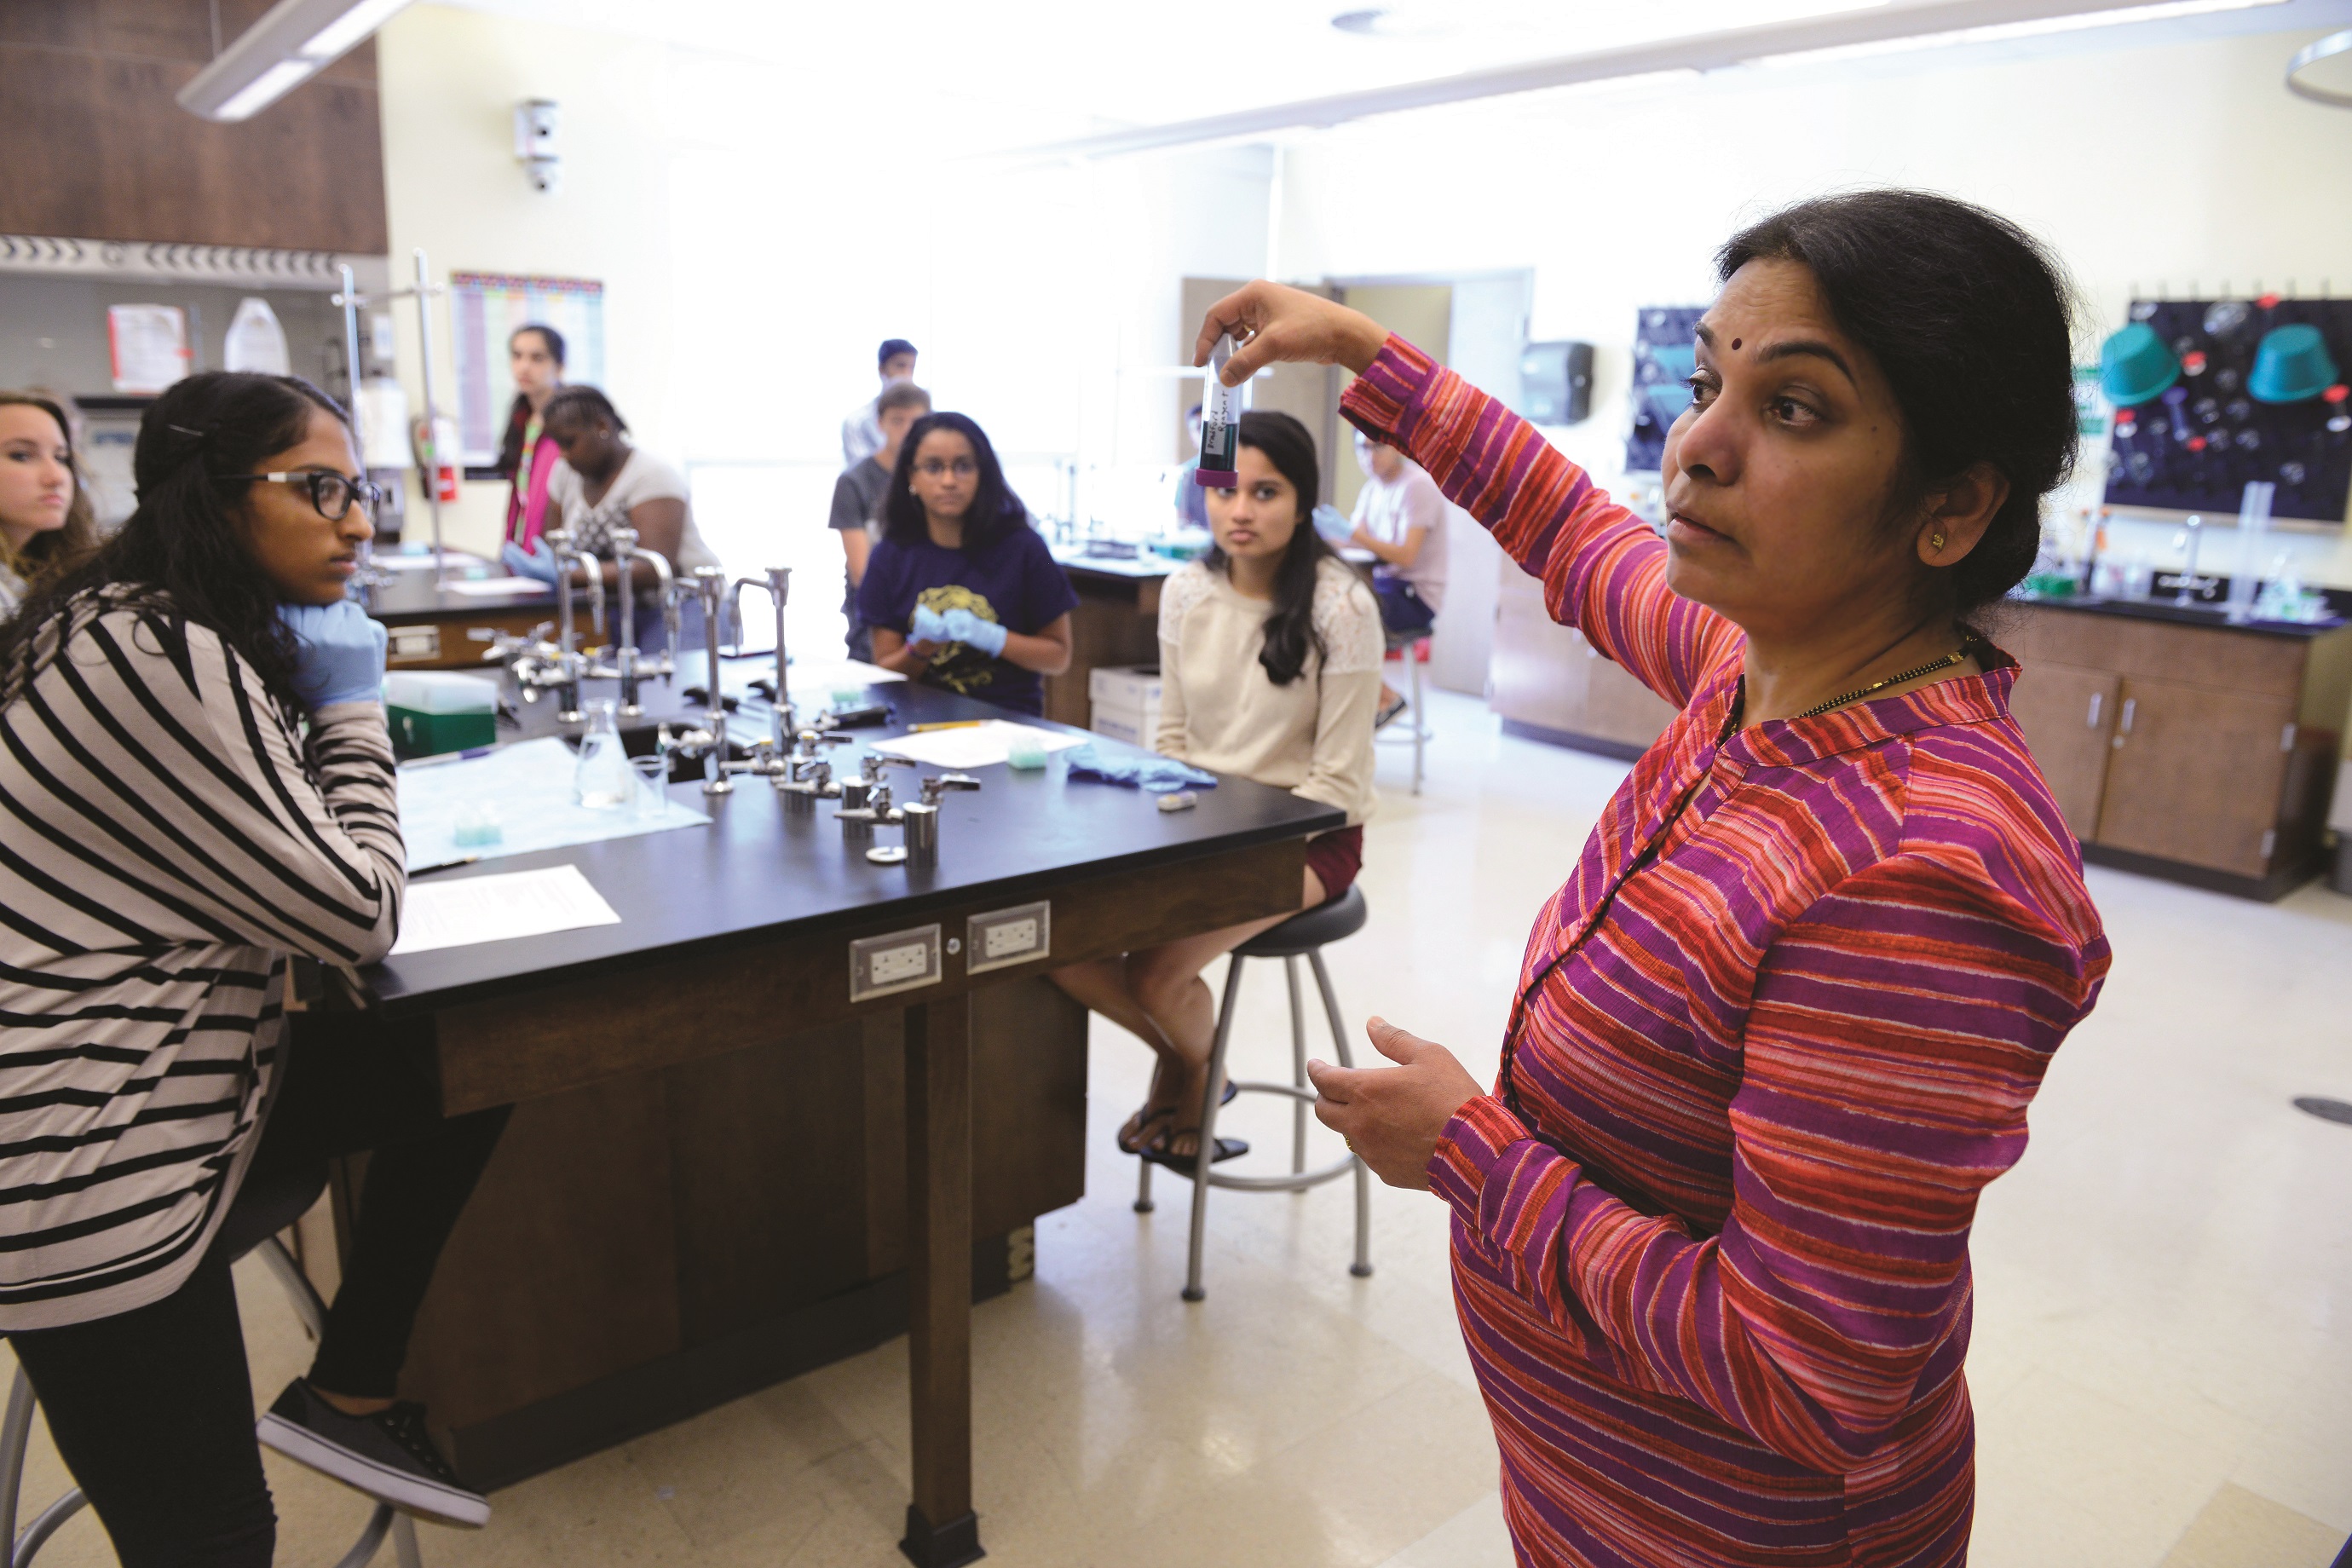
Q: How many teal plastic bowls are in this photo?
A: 2